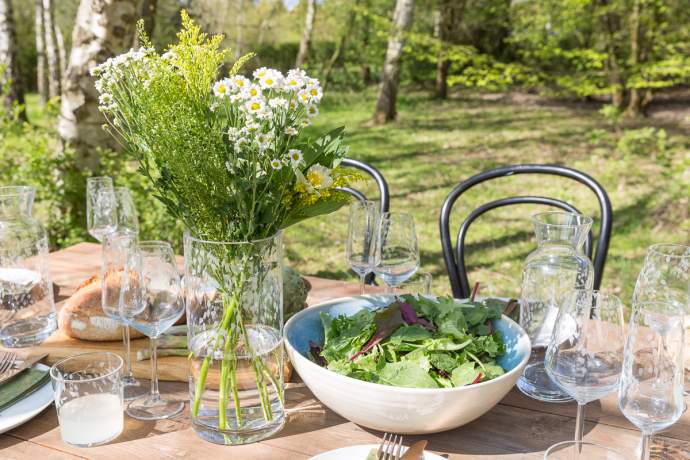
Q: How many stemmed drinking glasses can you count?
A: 9